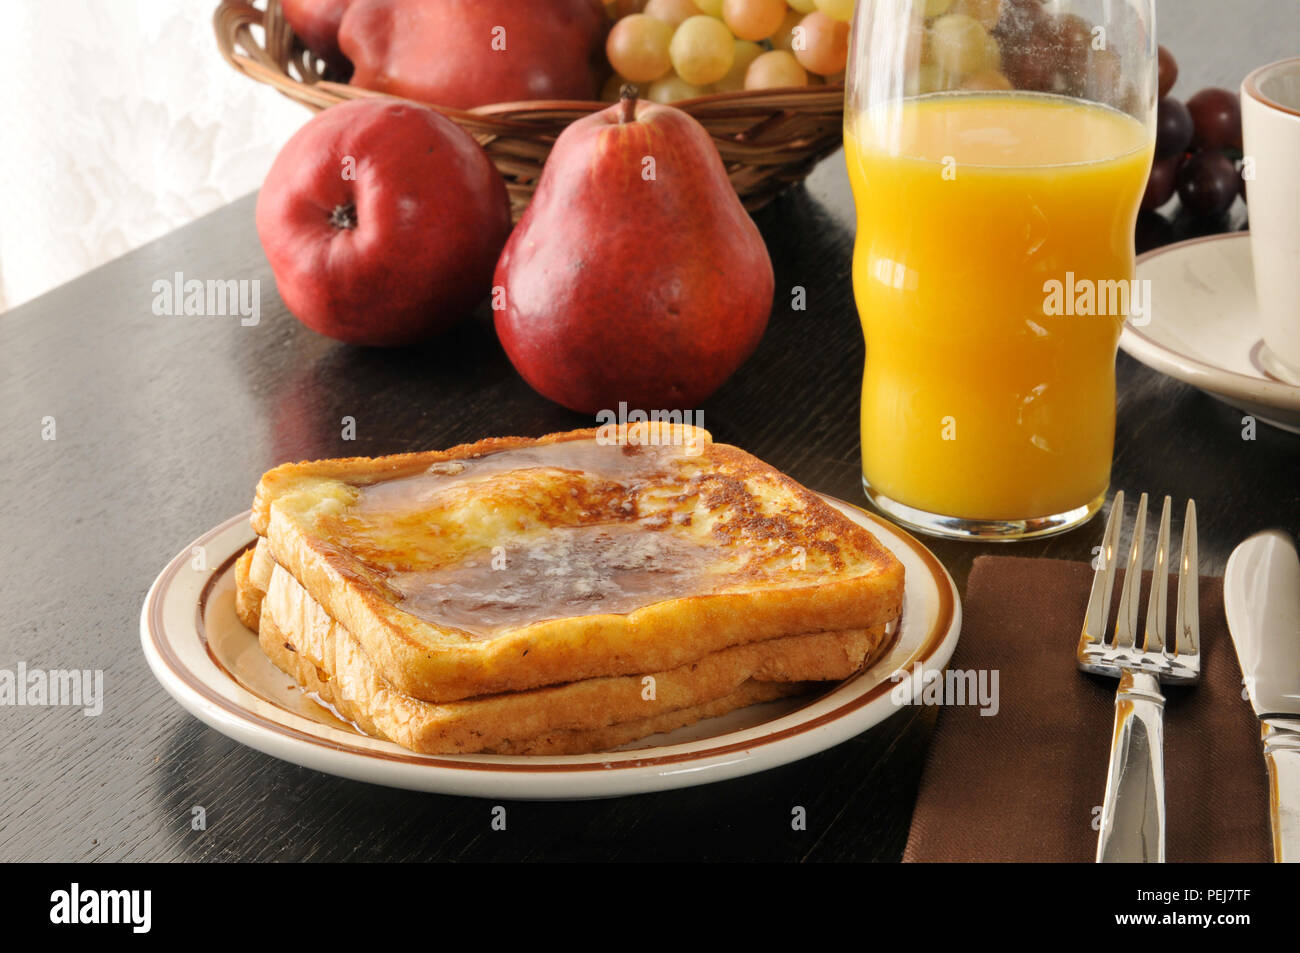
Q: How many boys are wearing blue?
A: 0